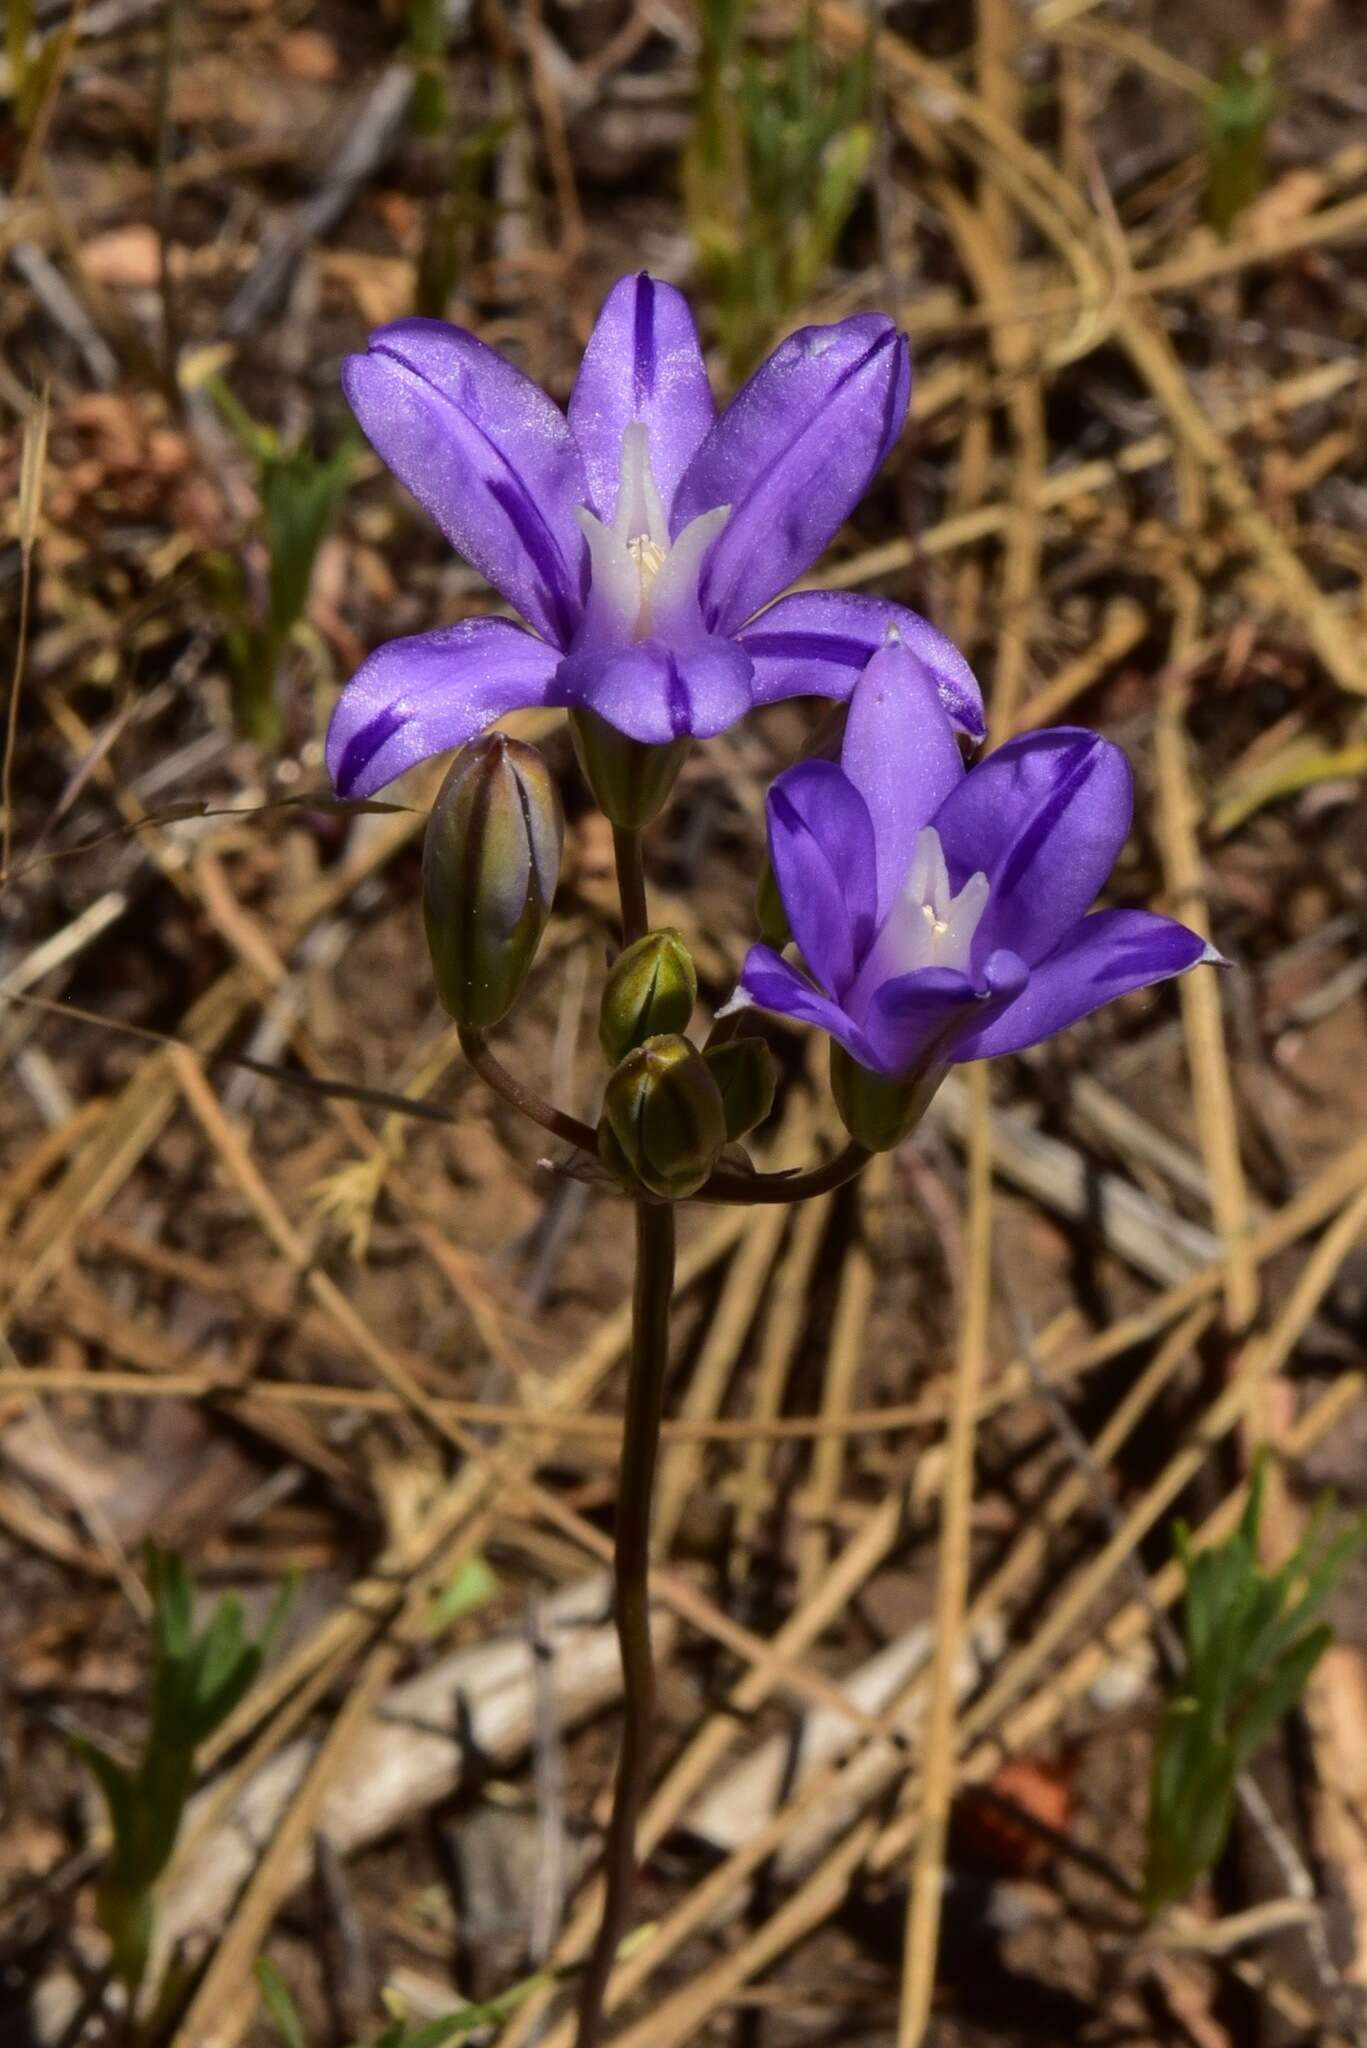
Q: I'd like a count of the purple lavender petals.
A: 12